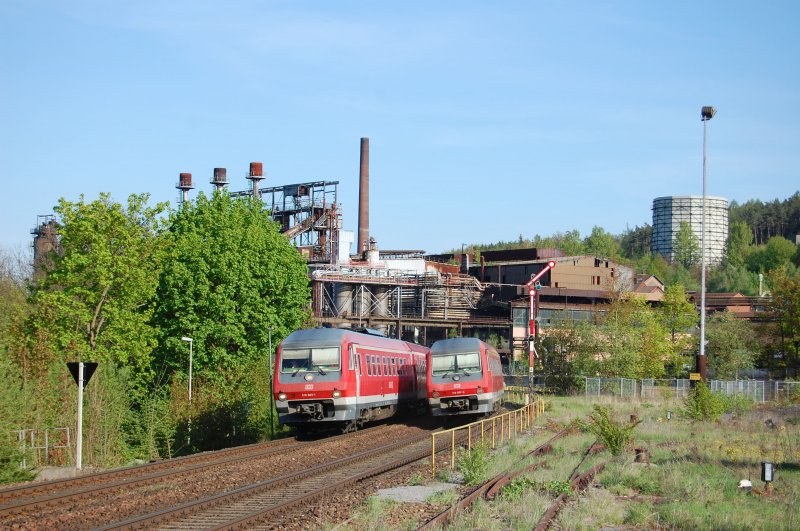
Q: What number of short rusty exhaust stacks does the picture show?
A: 3